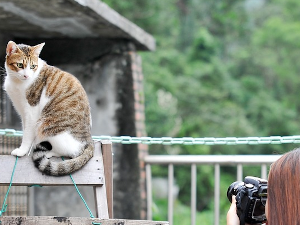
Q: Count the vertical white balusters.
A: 6